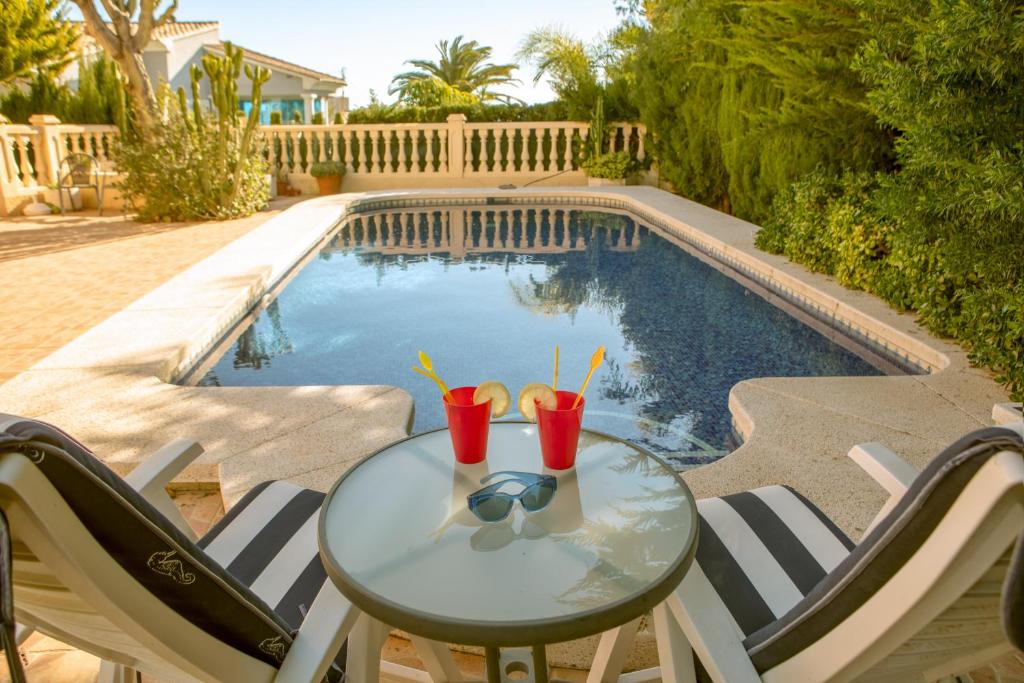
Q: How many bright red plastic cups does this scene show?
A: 2